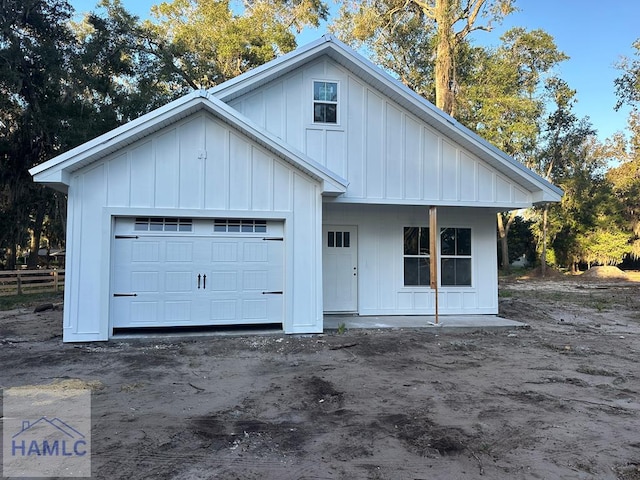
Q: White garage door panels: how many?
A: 12